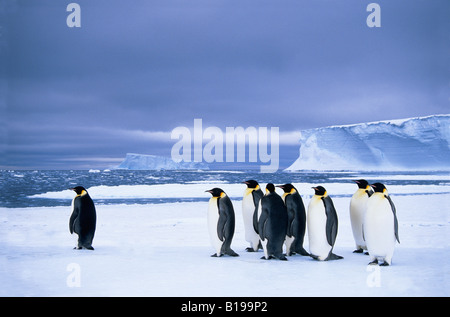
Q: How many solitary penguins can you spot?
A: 1